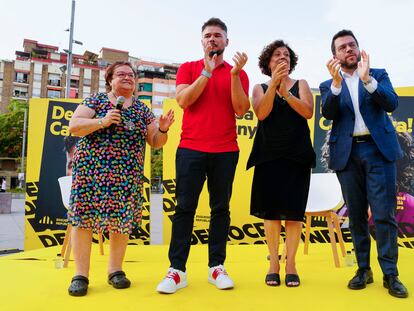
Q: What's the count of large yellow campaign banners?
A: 3